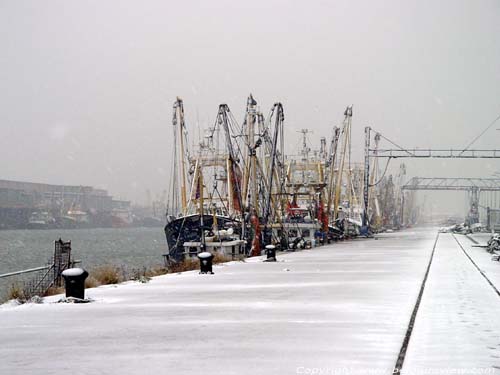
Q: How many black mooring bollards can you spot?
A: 3